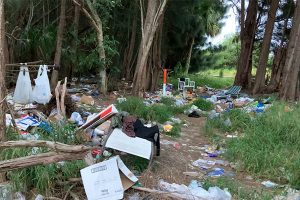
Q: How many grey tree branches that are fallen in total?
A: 2